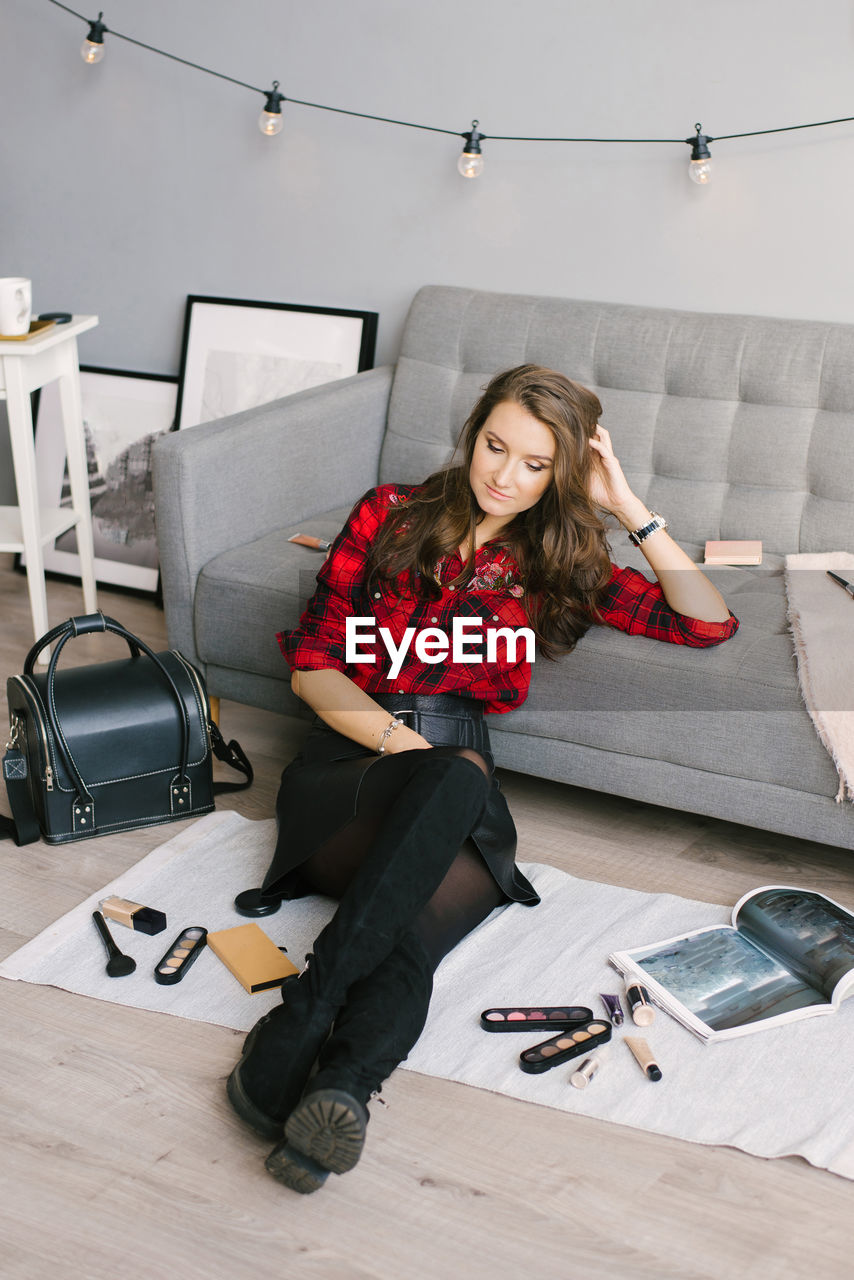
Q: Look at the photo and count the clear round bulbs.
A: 4